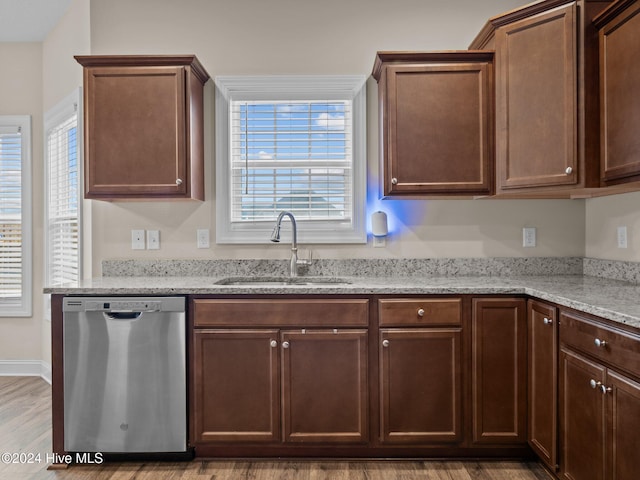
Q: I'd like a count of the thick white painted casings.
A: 3